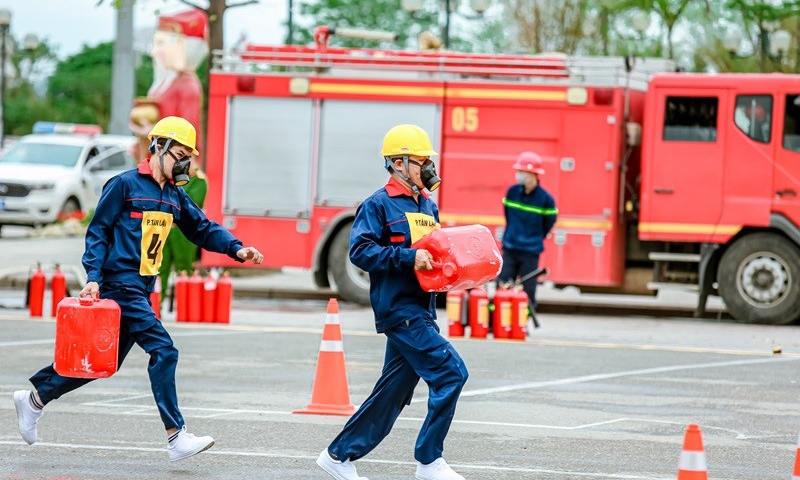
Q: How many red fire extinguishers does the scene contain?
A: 11